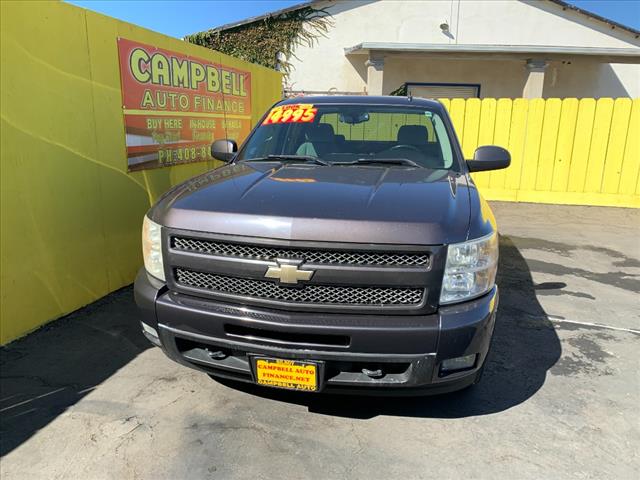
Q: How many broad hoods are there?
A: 1